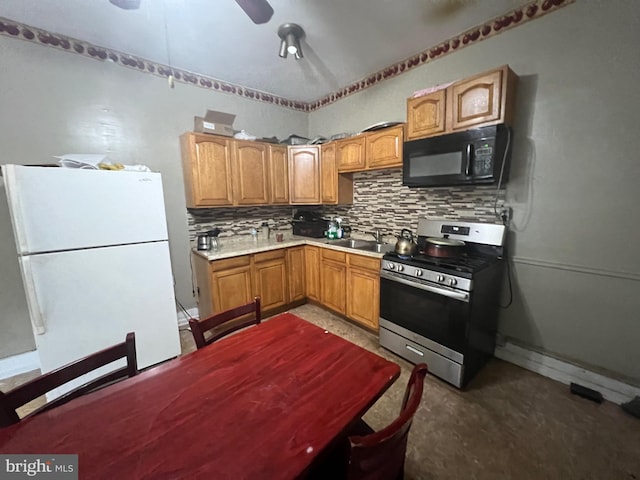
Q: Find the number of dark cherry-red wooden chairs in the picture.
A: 3